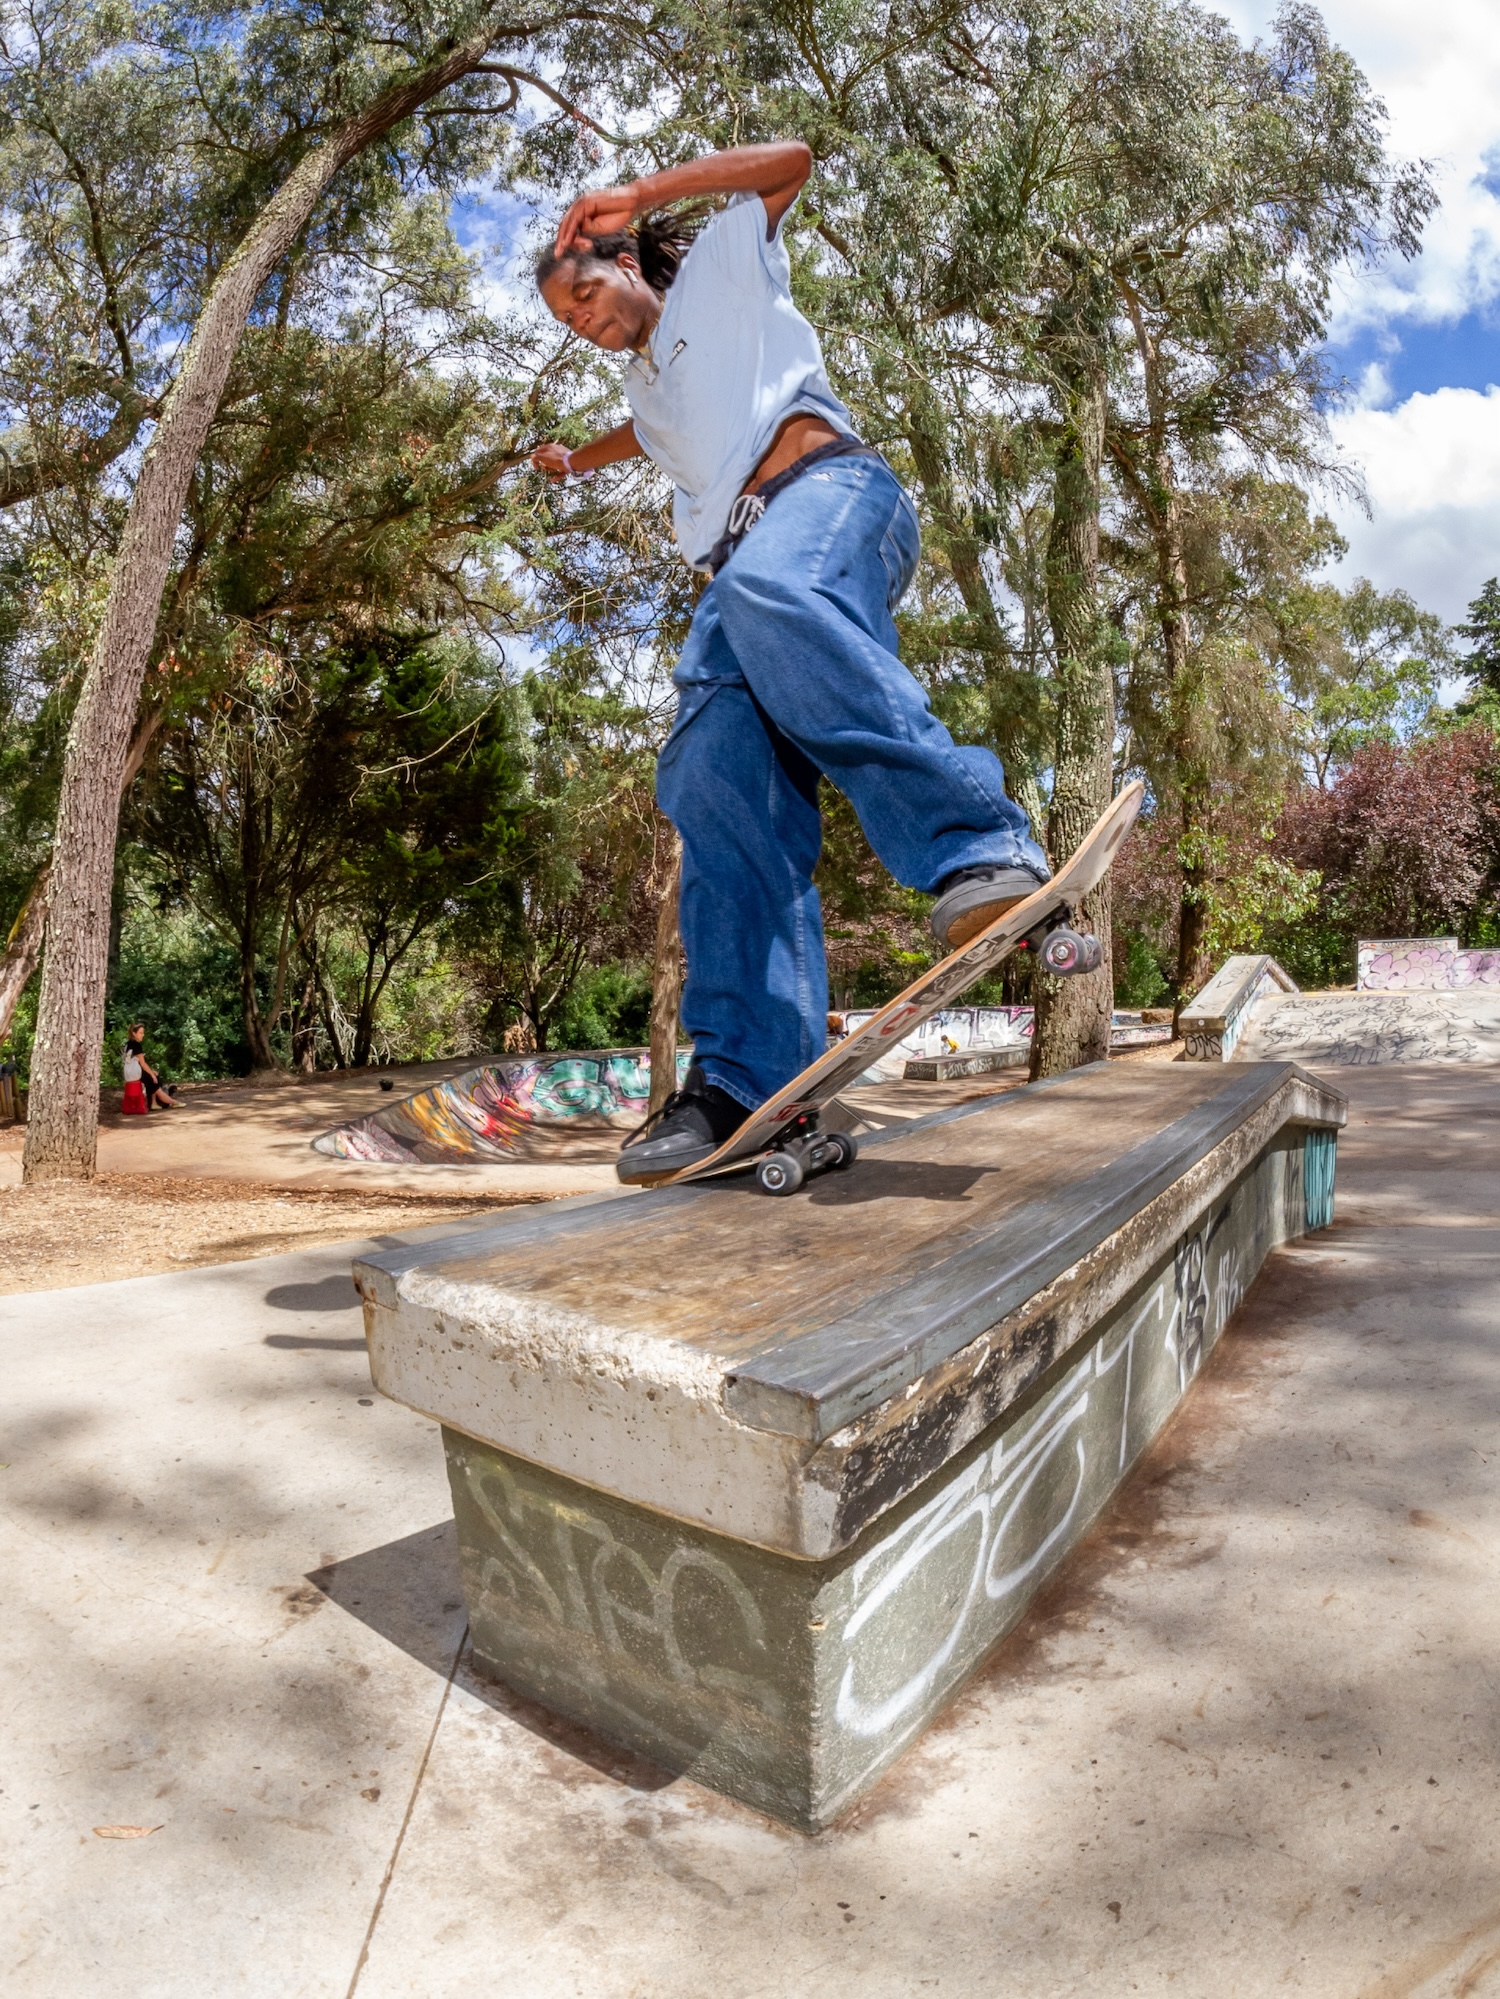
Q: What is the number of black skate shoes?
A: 2